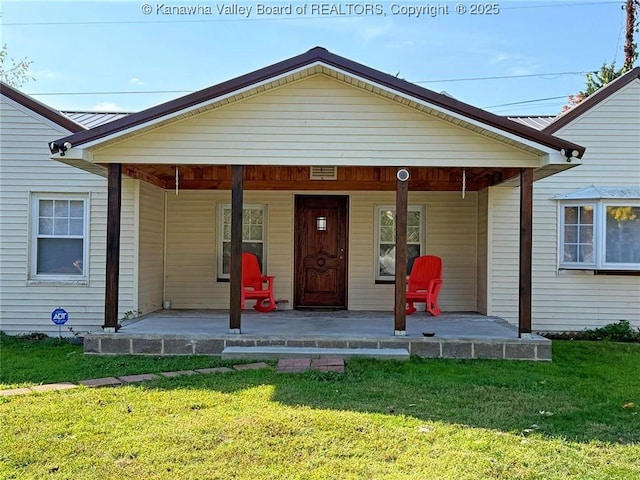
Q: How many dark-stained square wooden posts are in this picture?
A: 4